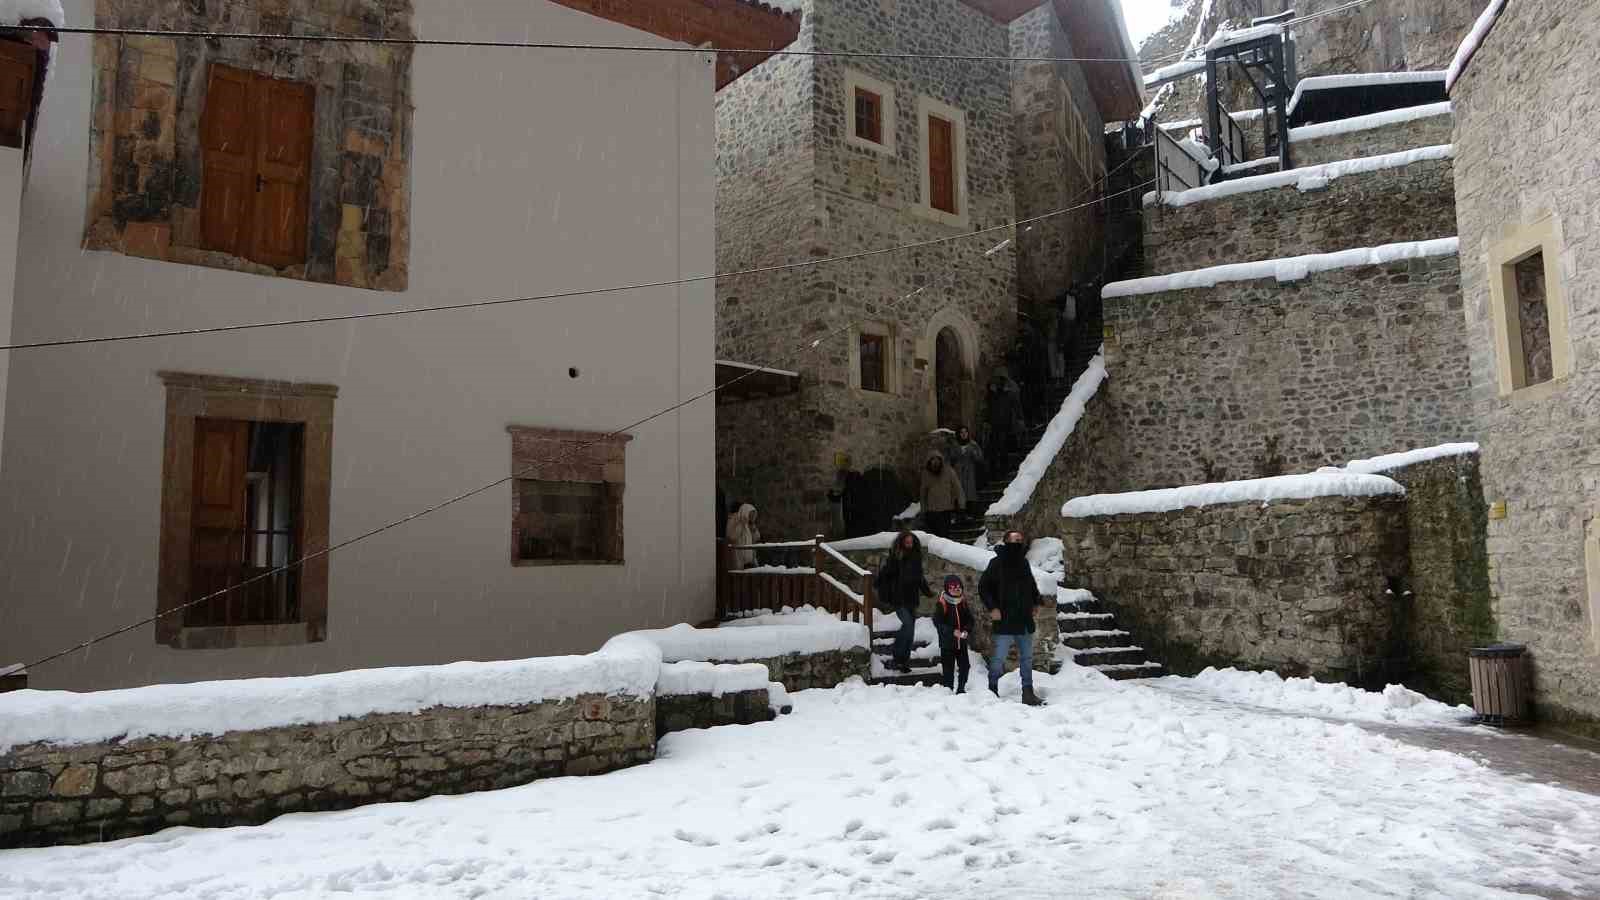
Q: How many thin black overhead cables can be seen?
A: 3